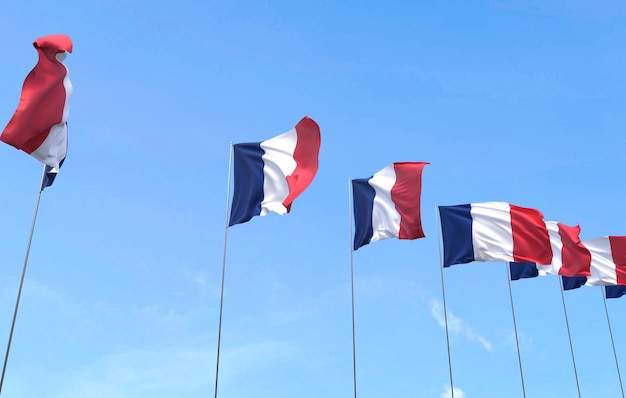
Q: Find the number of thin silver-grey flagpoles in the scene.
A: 7